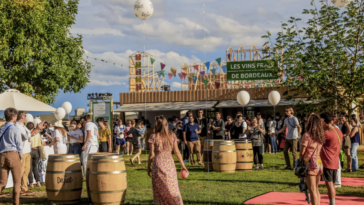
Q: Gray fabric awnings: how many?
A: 2